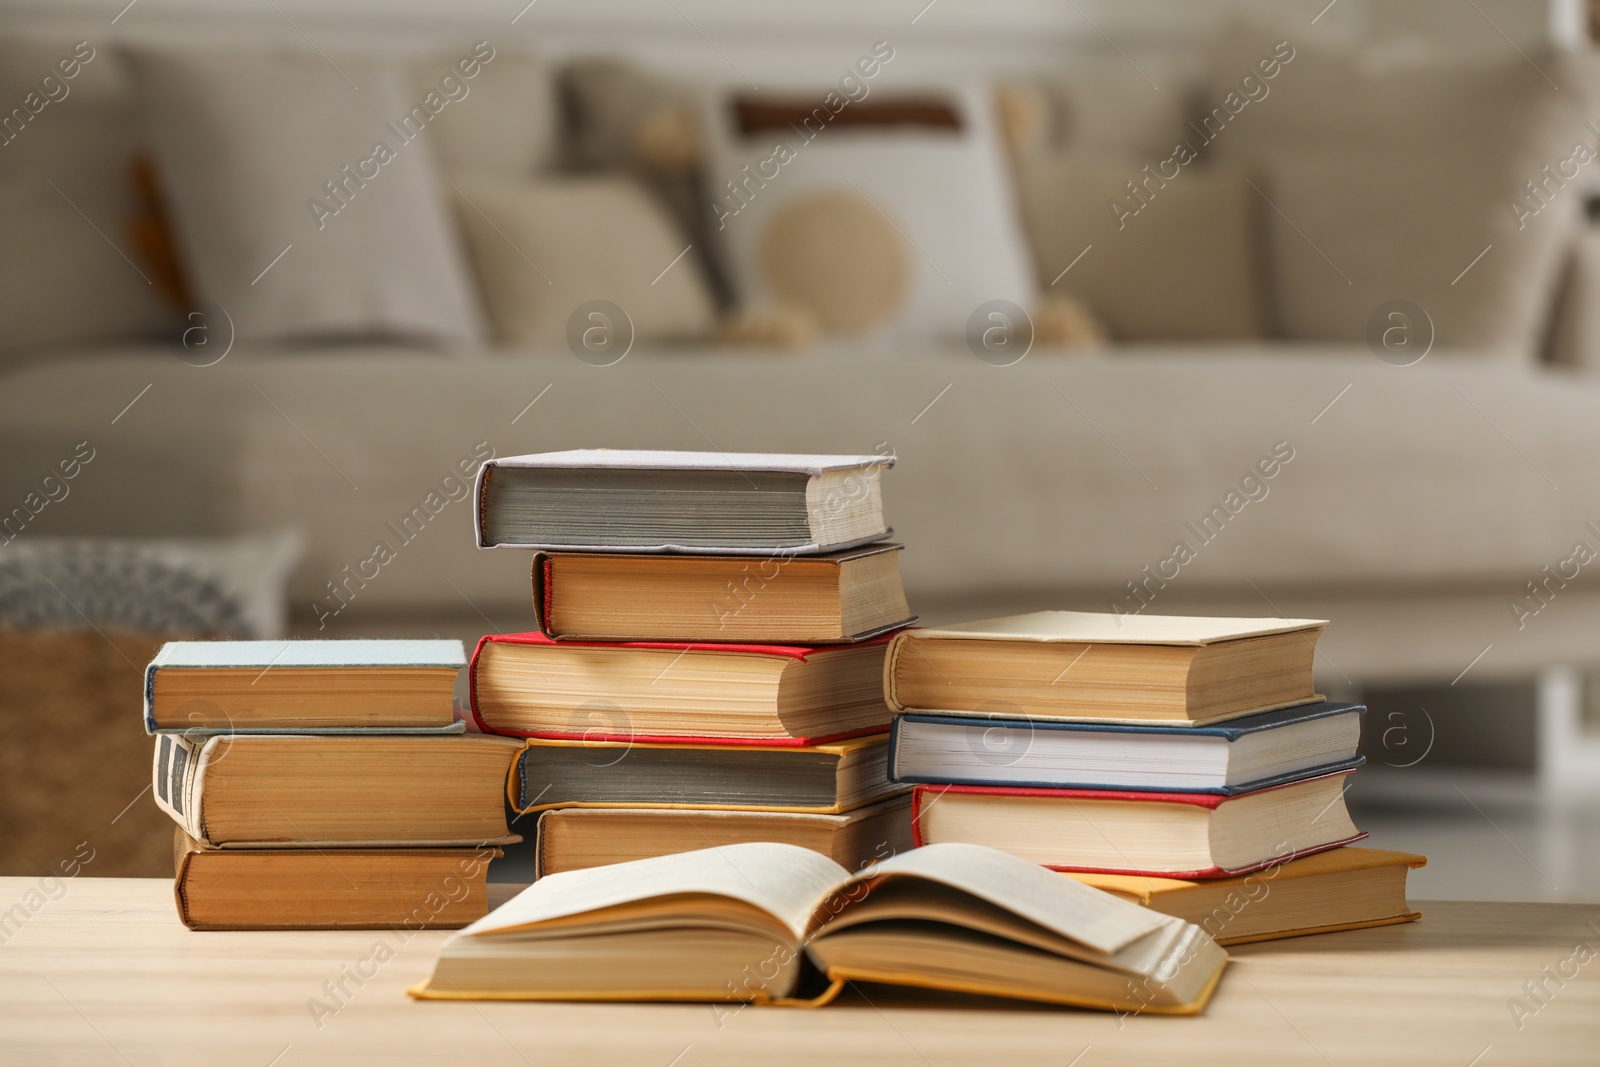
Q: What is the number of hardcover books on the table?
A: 13